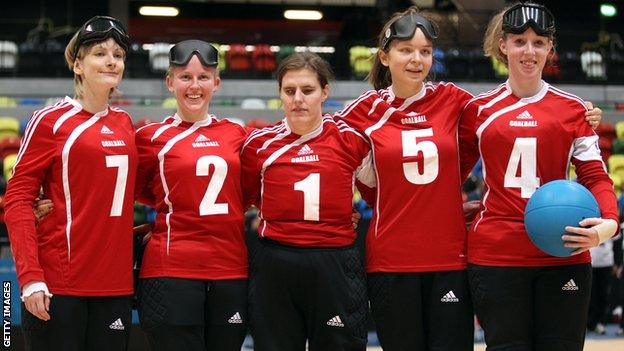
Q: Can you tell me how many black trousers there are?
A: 5